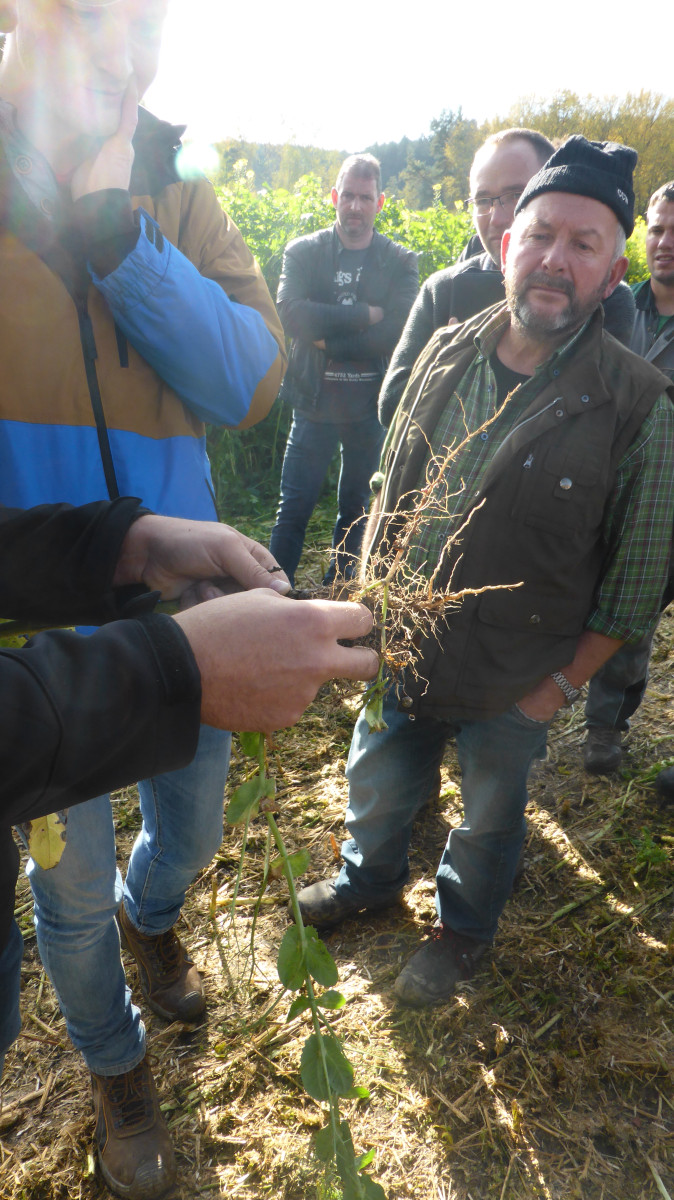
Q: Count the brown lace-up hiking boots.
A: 2